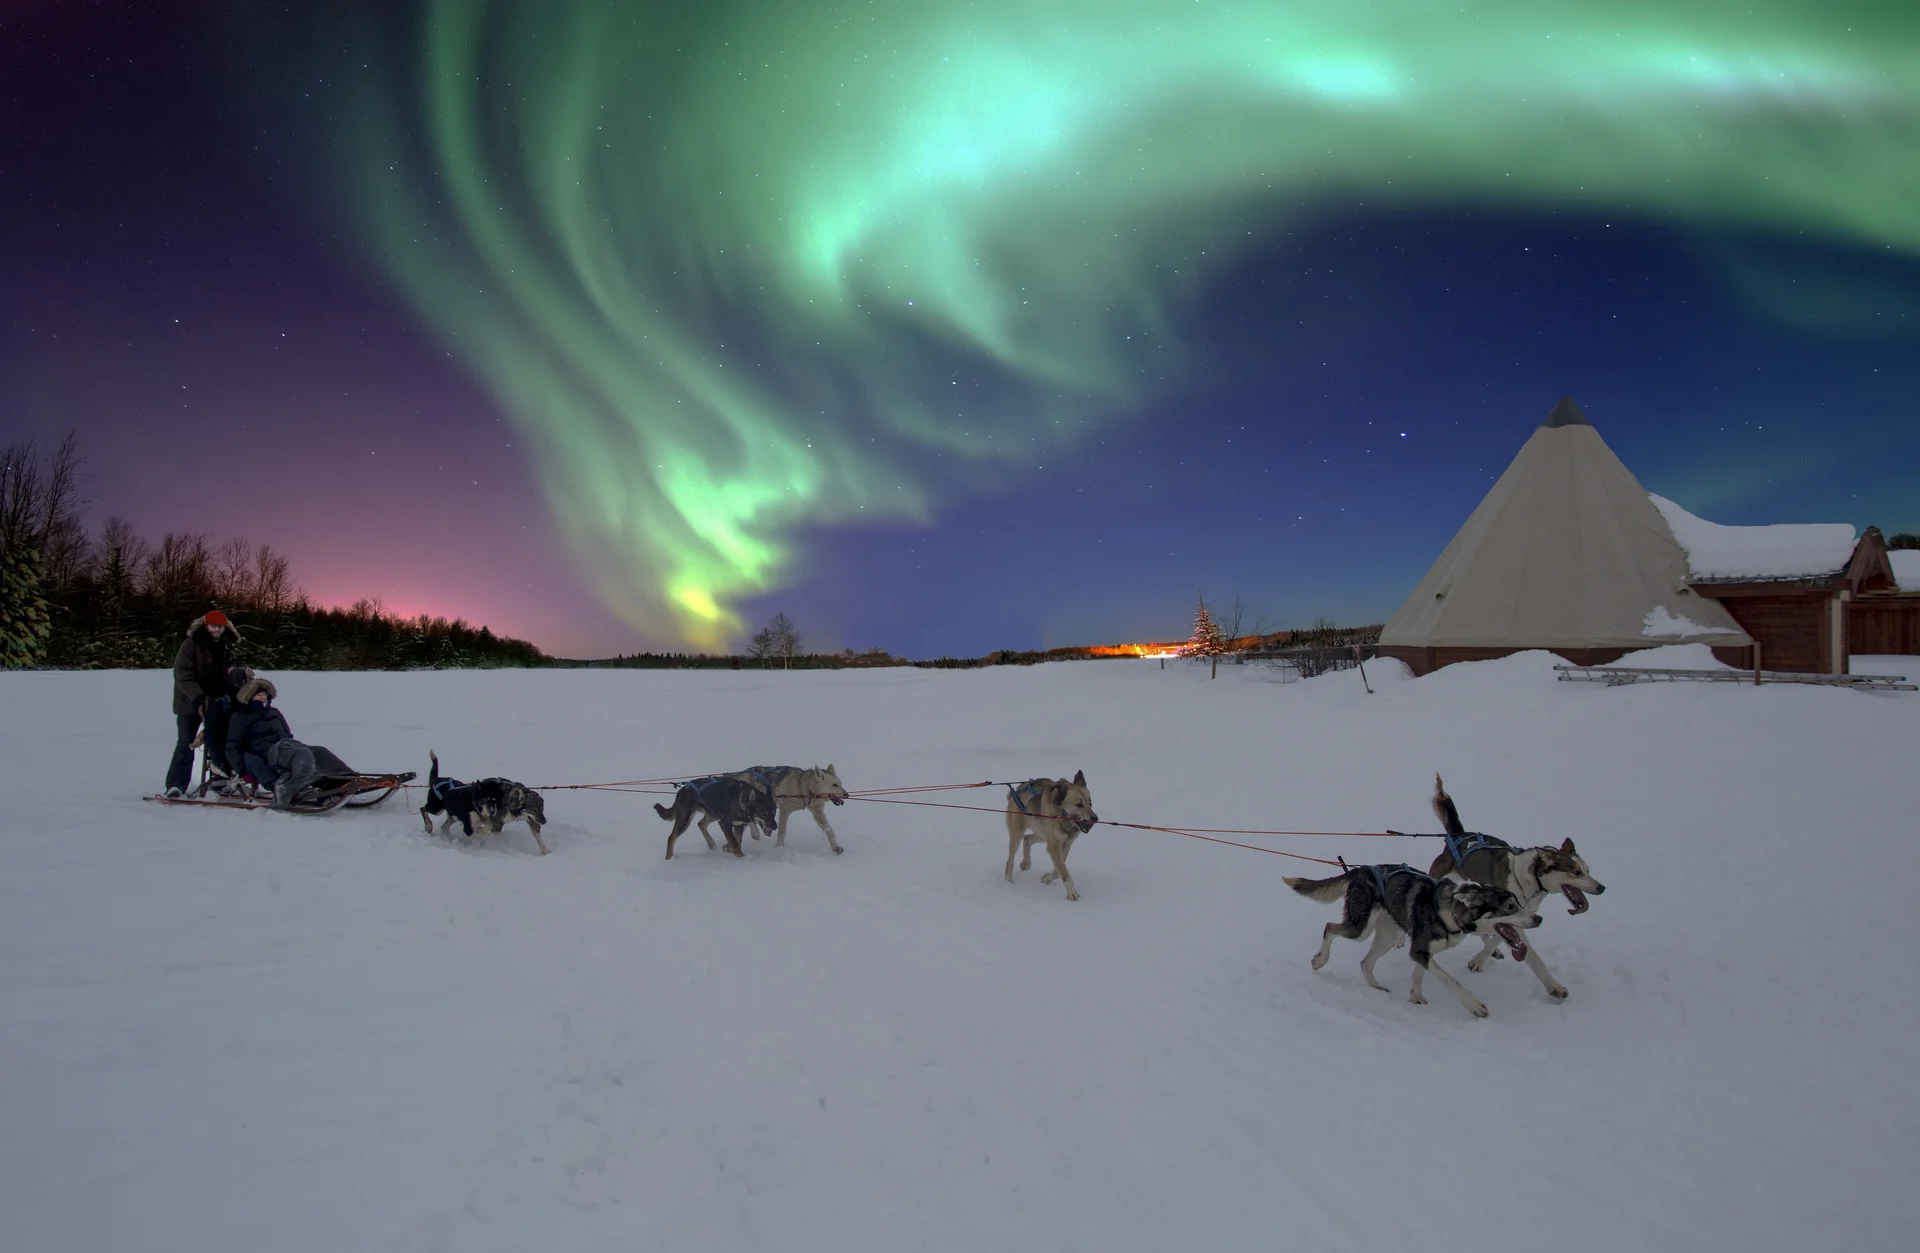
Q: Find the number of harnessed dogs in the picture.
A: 7